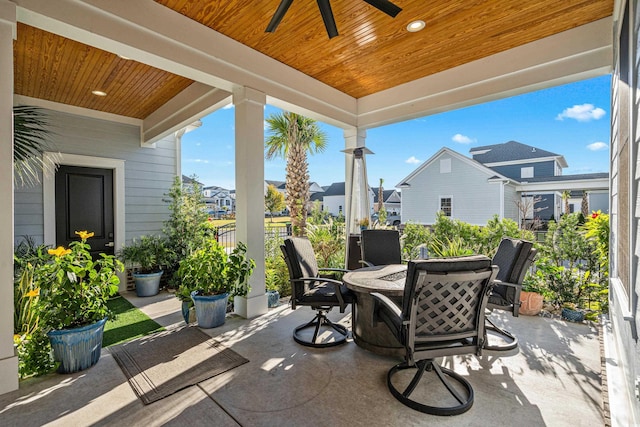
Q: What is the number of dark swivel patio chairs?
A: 4